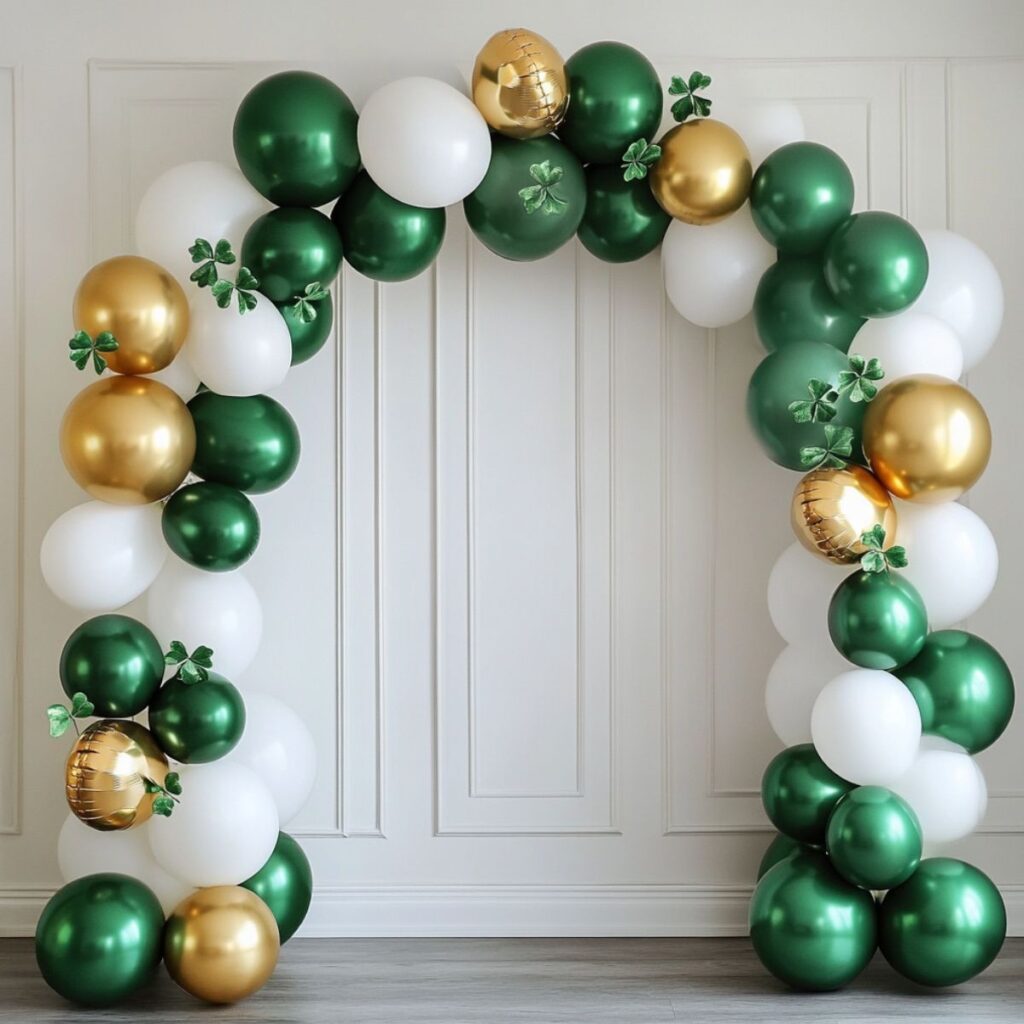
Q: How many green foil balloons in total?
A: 0